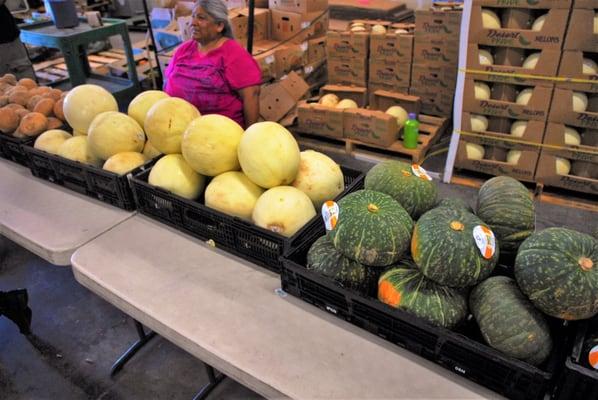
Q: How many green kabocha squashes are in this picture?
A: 9